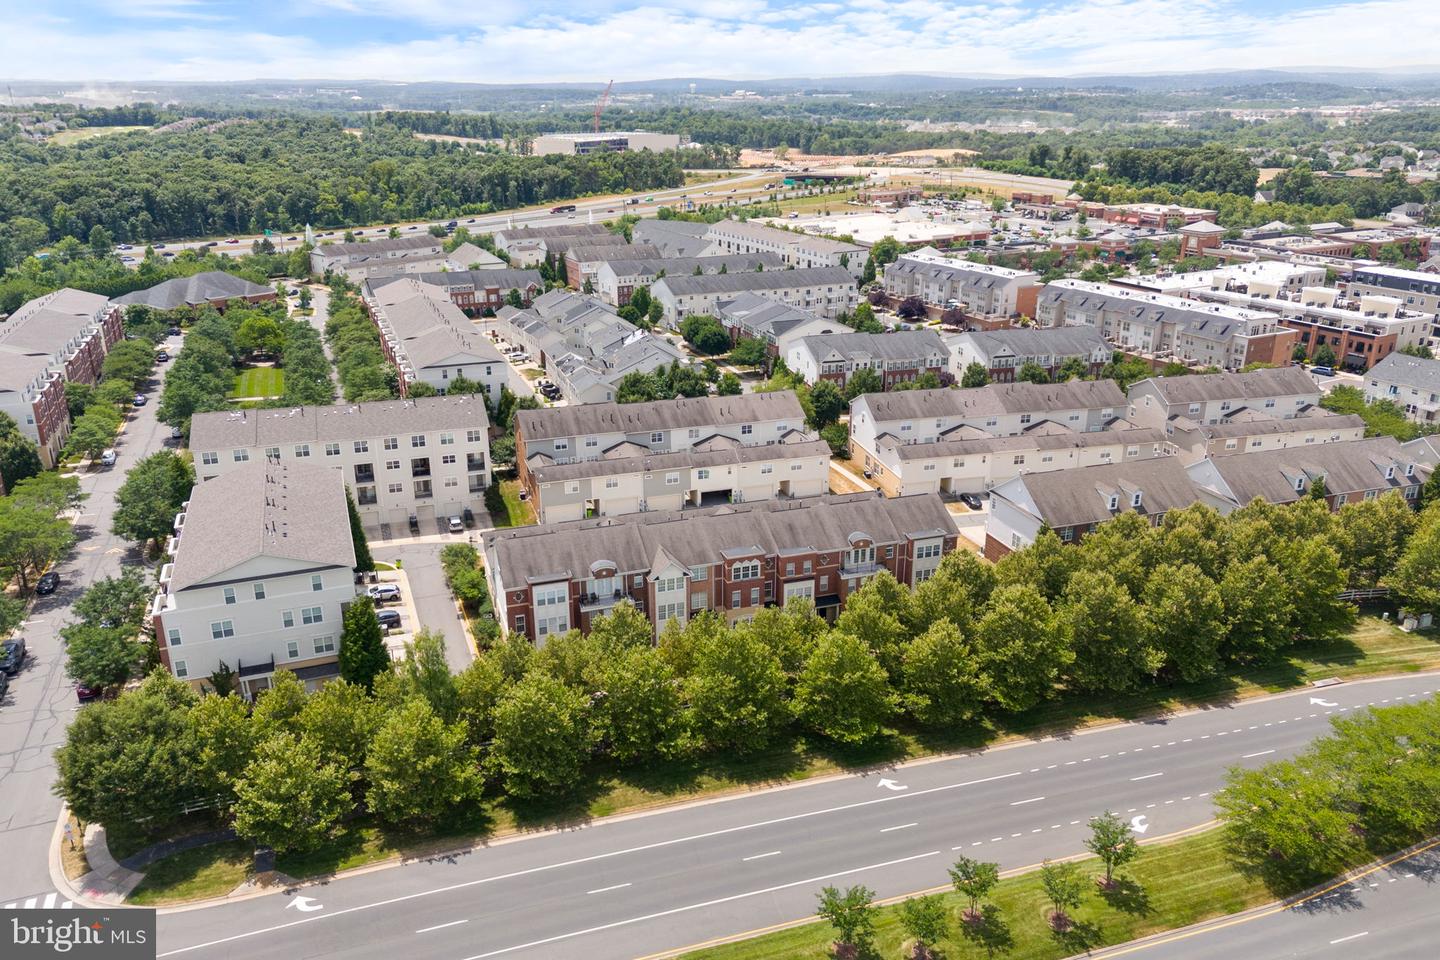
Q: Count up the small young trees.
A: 5